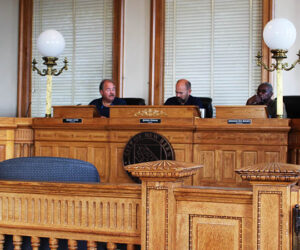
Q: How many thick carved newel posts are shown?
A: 2